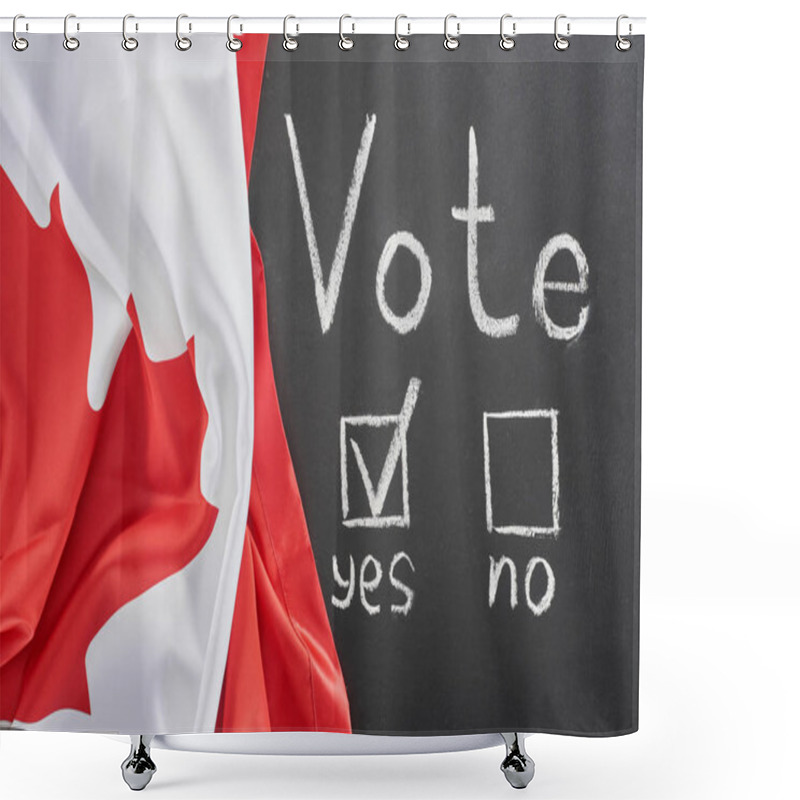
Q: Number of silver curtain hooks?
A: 12